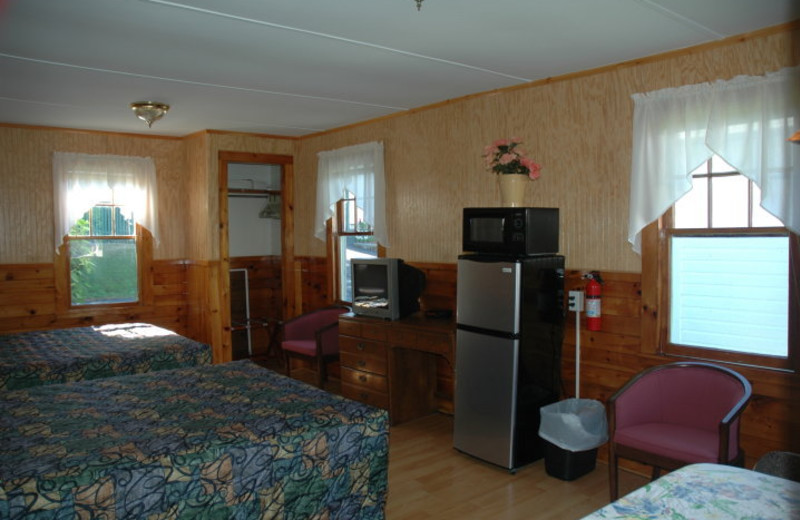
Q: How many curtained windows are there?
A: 3